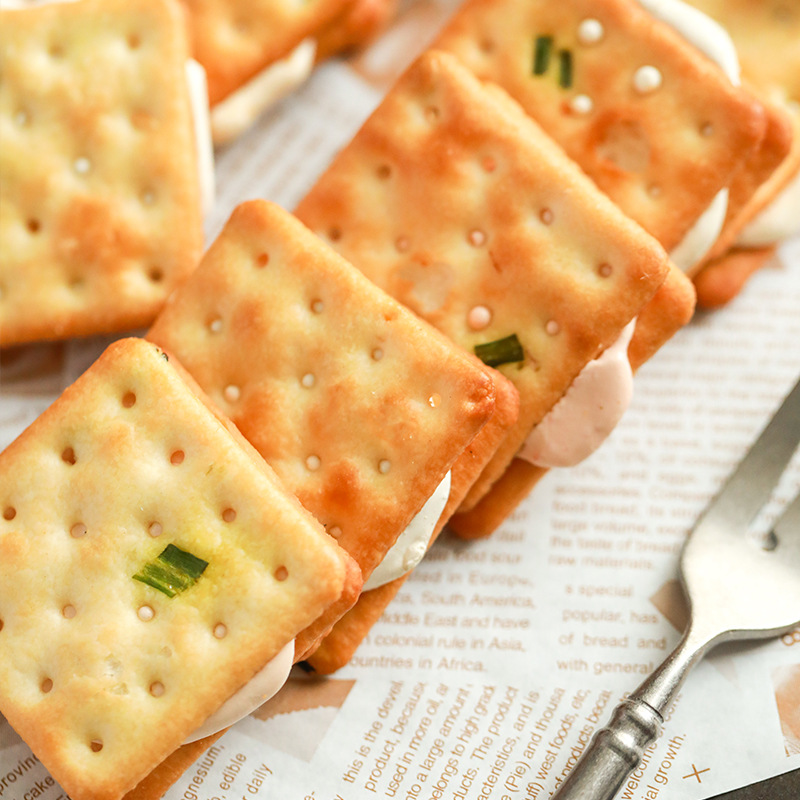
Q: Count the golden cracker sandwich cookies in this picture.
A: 7